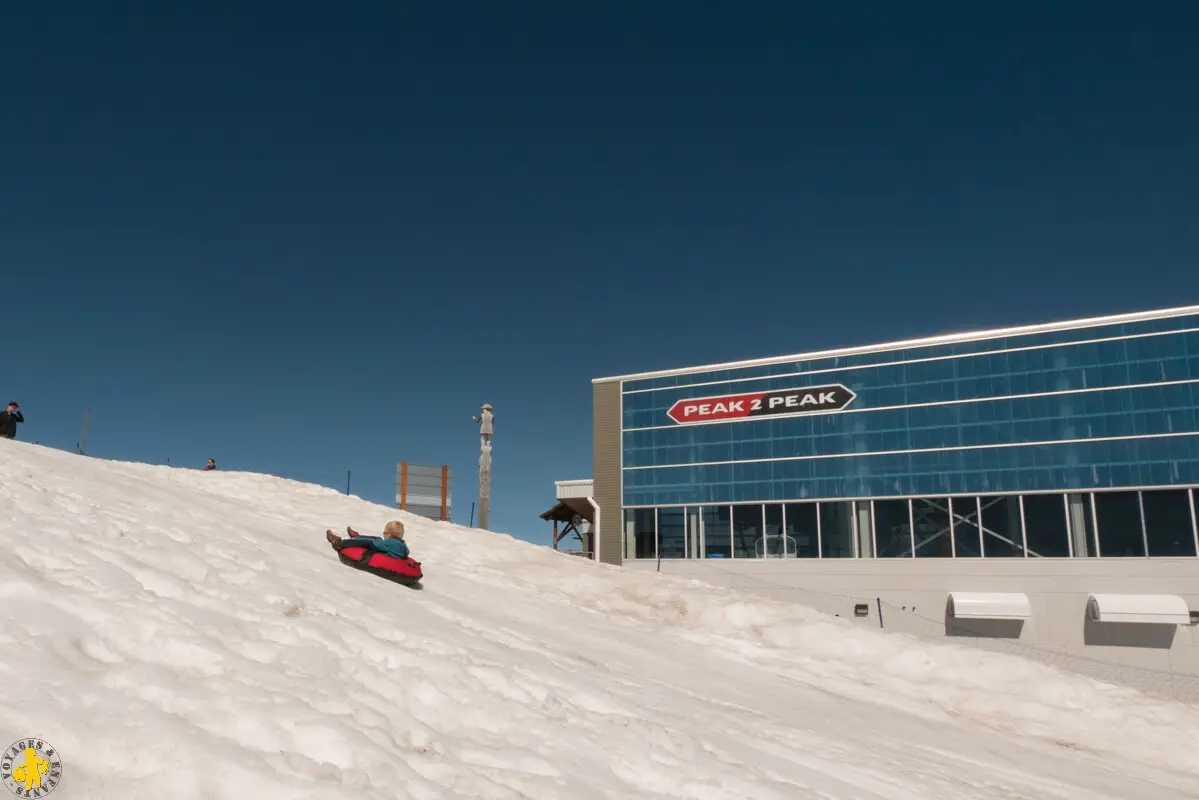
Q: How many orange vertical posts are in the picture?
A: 2